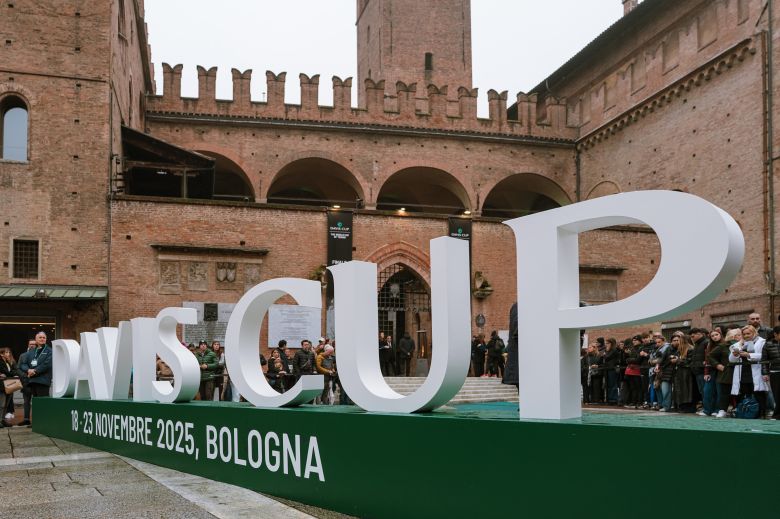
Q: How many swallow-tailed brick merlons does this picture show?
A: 13